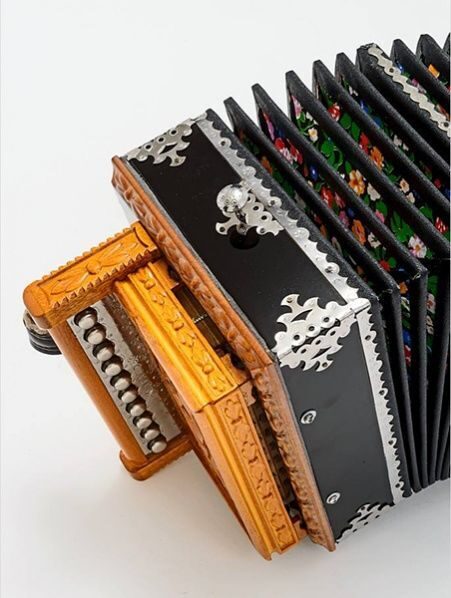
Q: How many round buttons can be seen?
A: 10